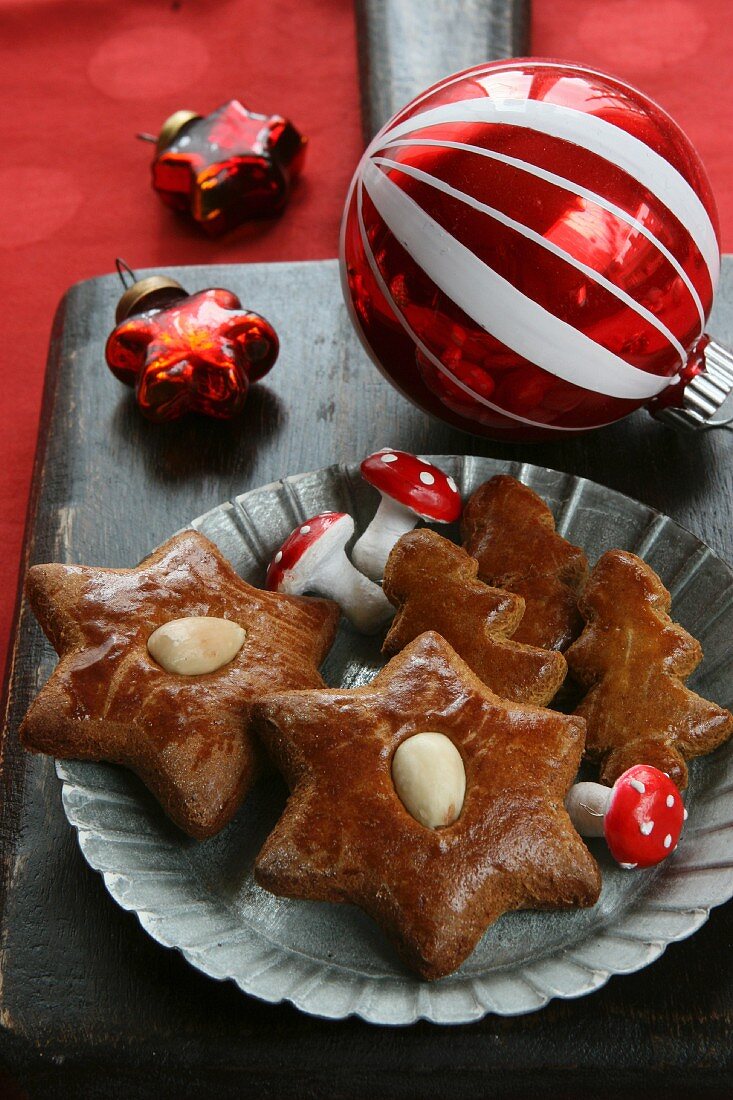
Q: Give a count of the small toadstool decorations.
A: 3